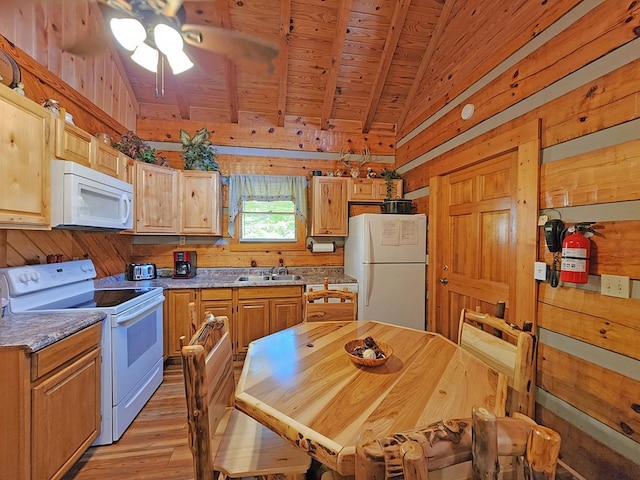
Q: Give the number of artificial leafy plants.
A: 3